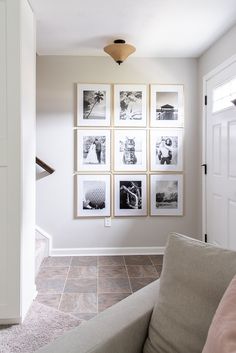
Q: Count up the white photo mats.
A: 9